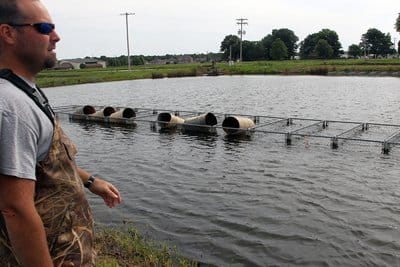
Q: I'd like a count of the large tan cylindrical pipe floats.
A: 6